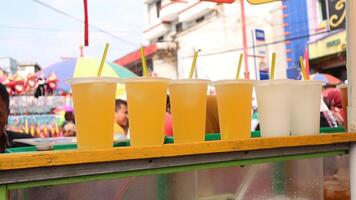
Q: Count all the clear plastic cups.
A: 6